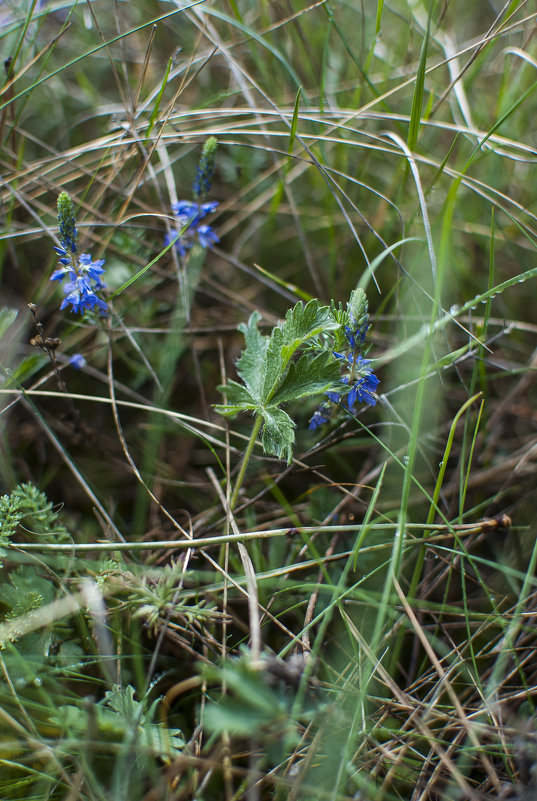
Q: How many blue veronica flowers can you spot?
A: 3